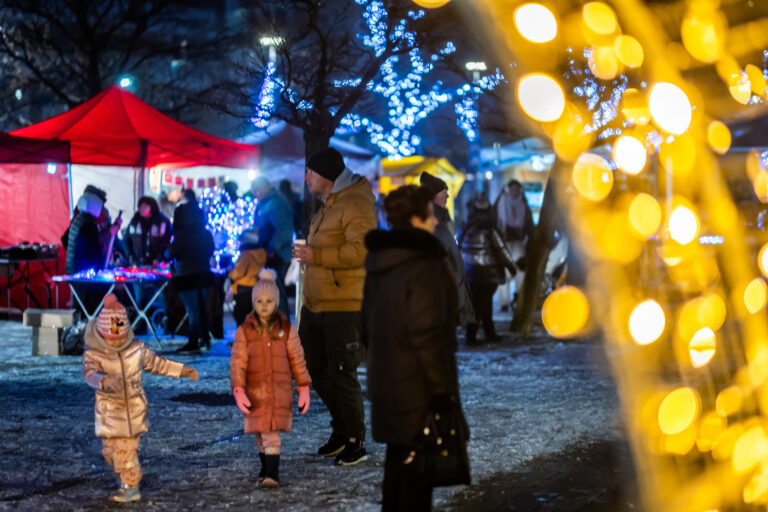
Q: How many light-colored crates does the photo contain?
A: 2